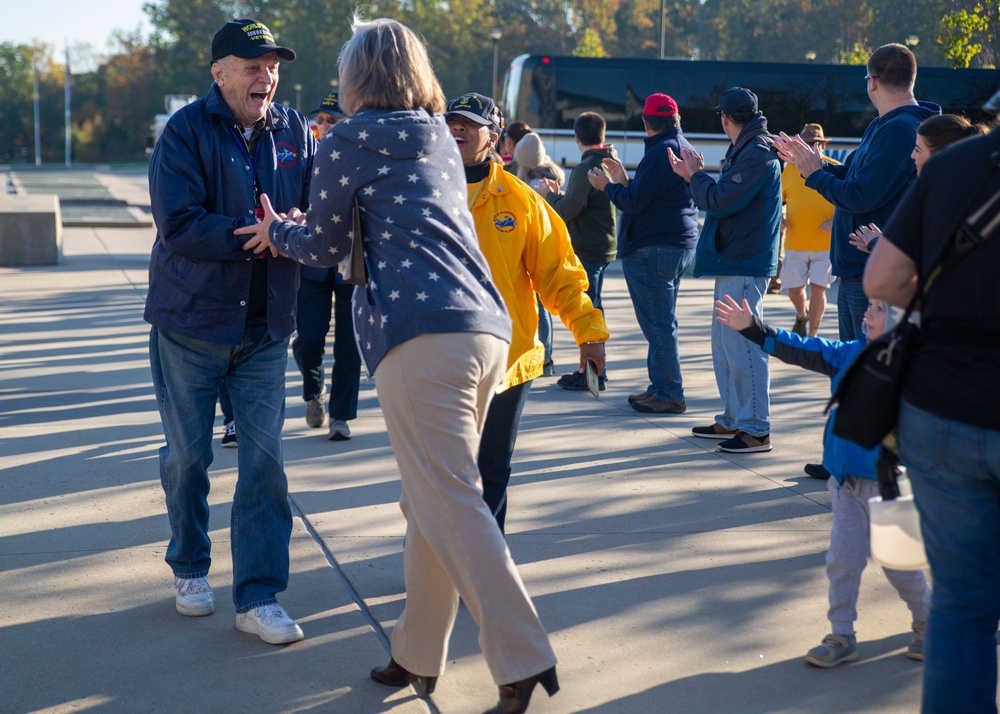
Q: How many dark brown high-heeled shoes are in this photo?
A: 2